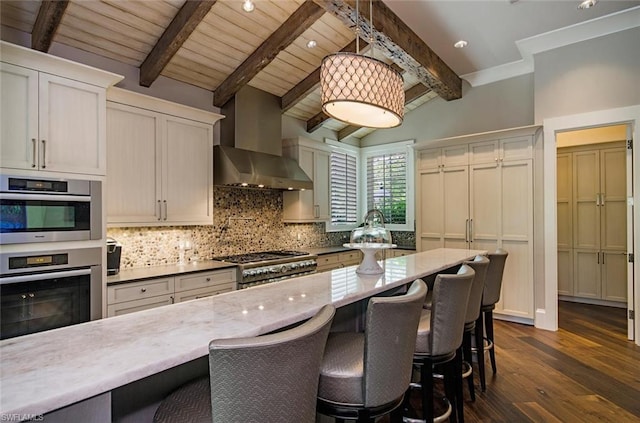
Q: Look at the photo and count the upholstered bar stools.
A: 5